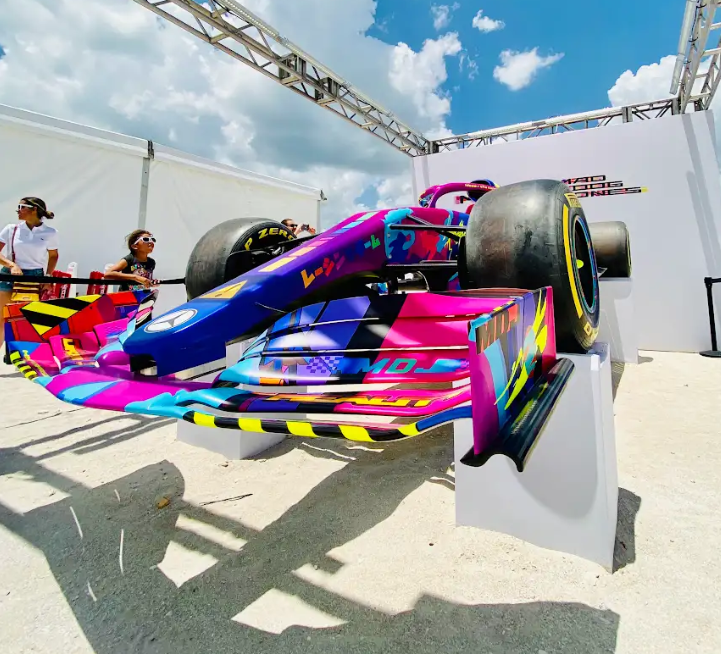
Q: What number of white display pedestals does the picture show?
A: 3